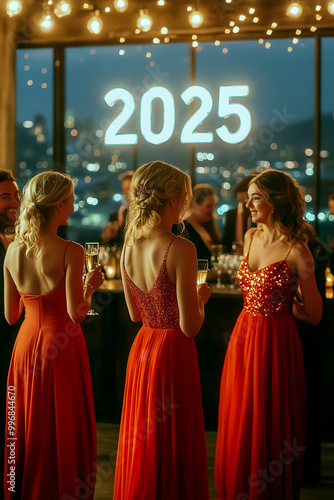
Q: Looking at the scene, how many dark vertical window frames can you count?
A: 3